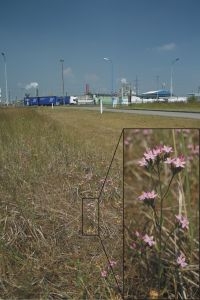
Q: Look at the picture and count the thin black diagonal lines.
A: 2